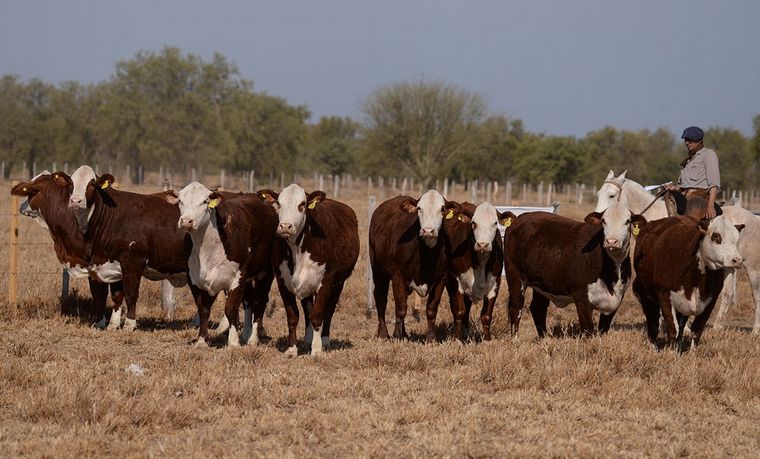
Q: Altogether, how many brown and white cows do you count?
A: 8